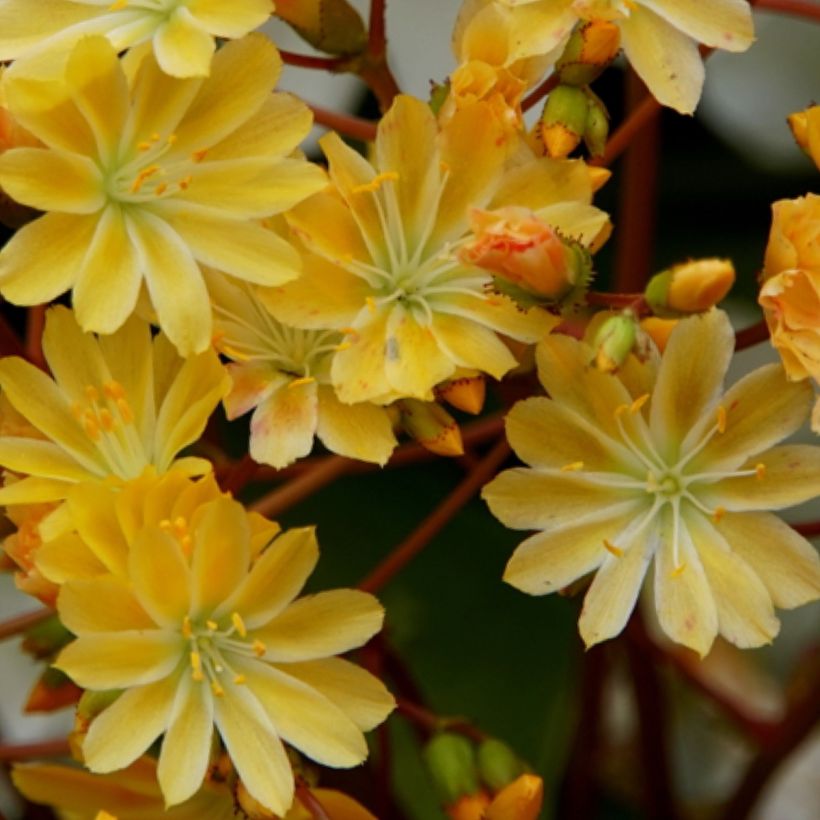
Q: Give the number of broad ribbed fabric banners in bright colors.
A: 0